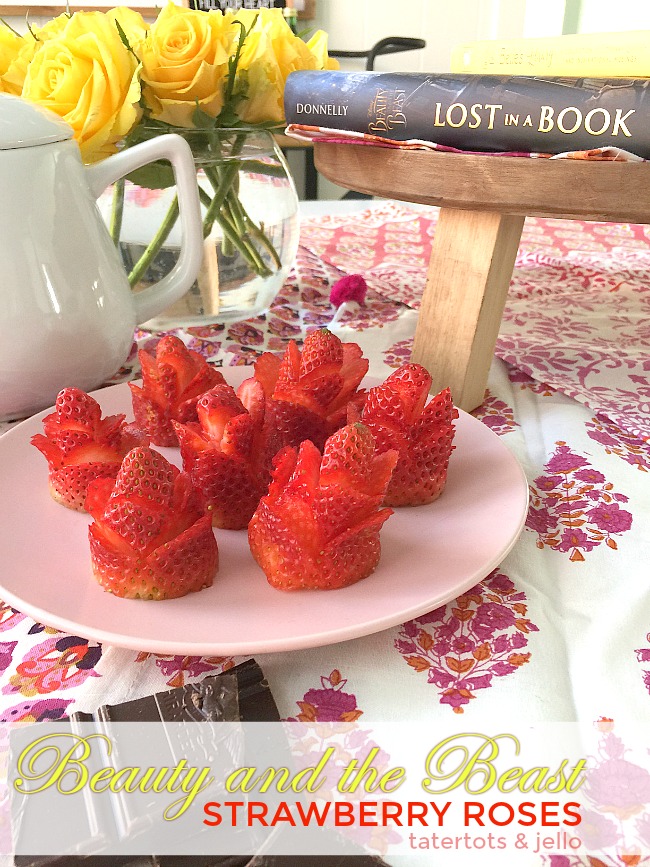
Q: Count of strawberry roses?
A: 7